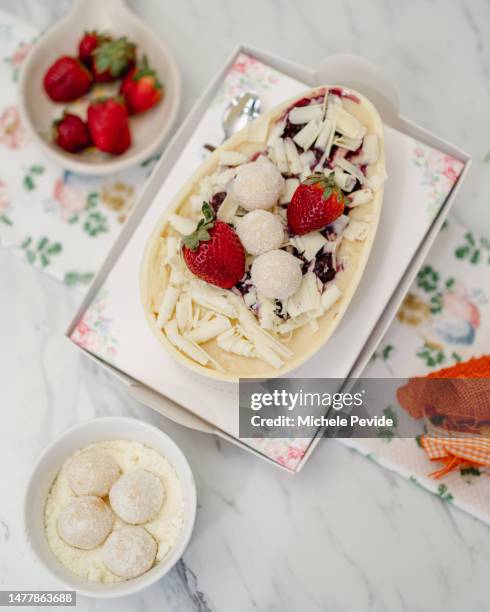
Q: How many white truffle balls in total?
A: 7